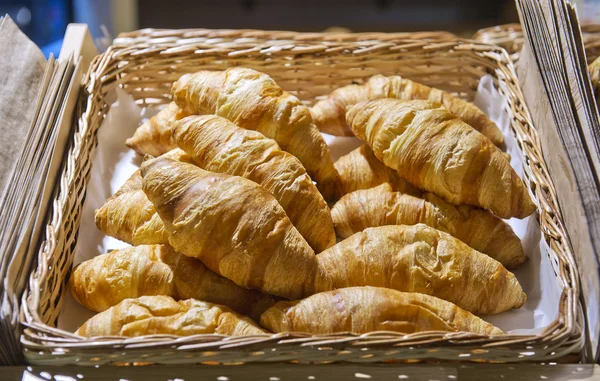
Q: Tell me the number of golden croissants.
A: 13